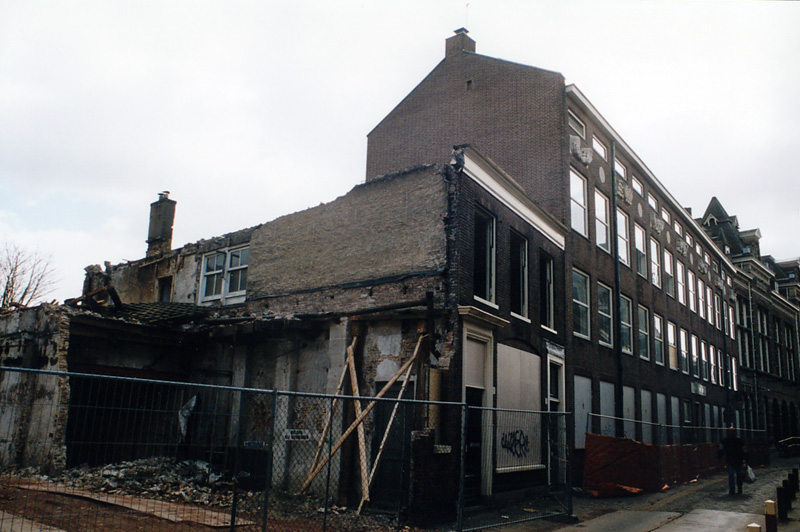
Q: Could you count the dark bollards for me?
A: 4